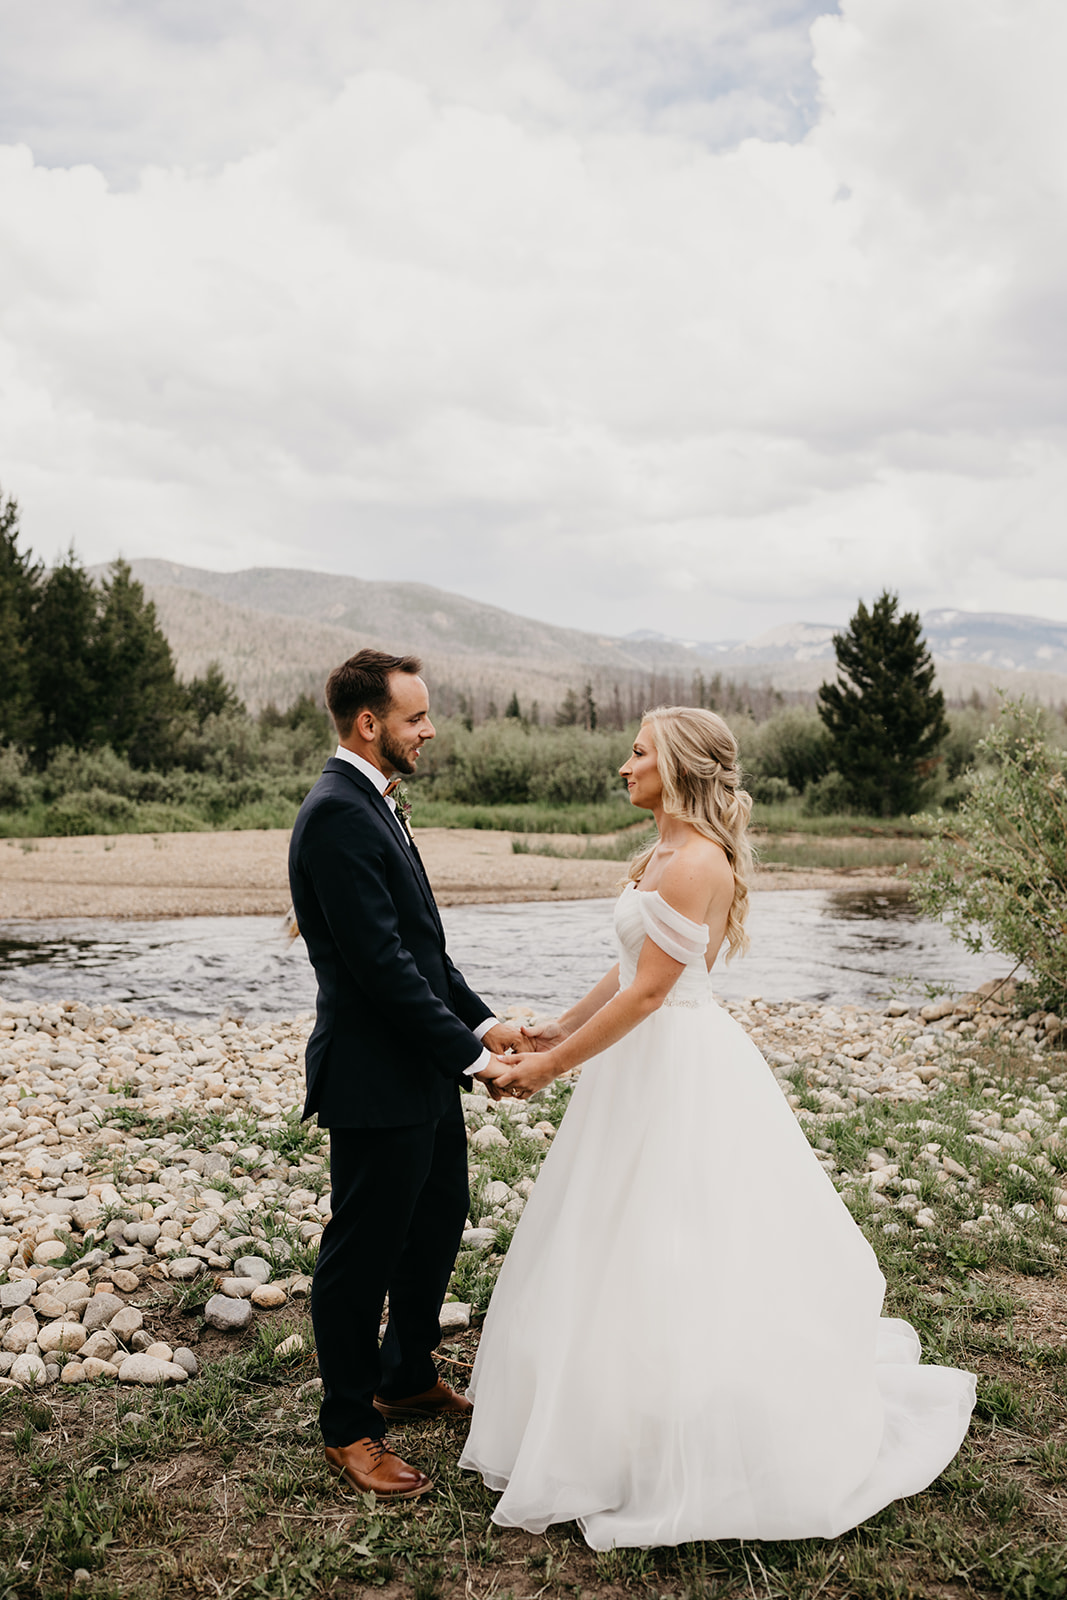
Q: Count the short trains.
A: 1